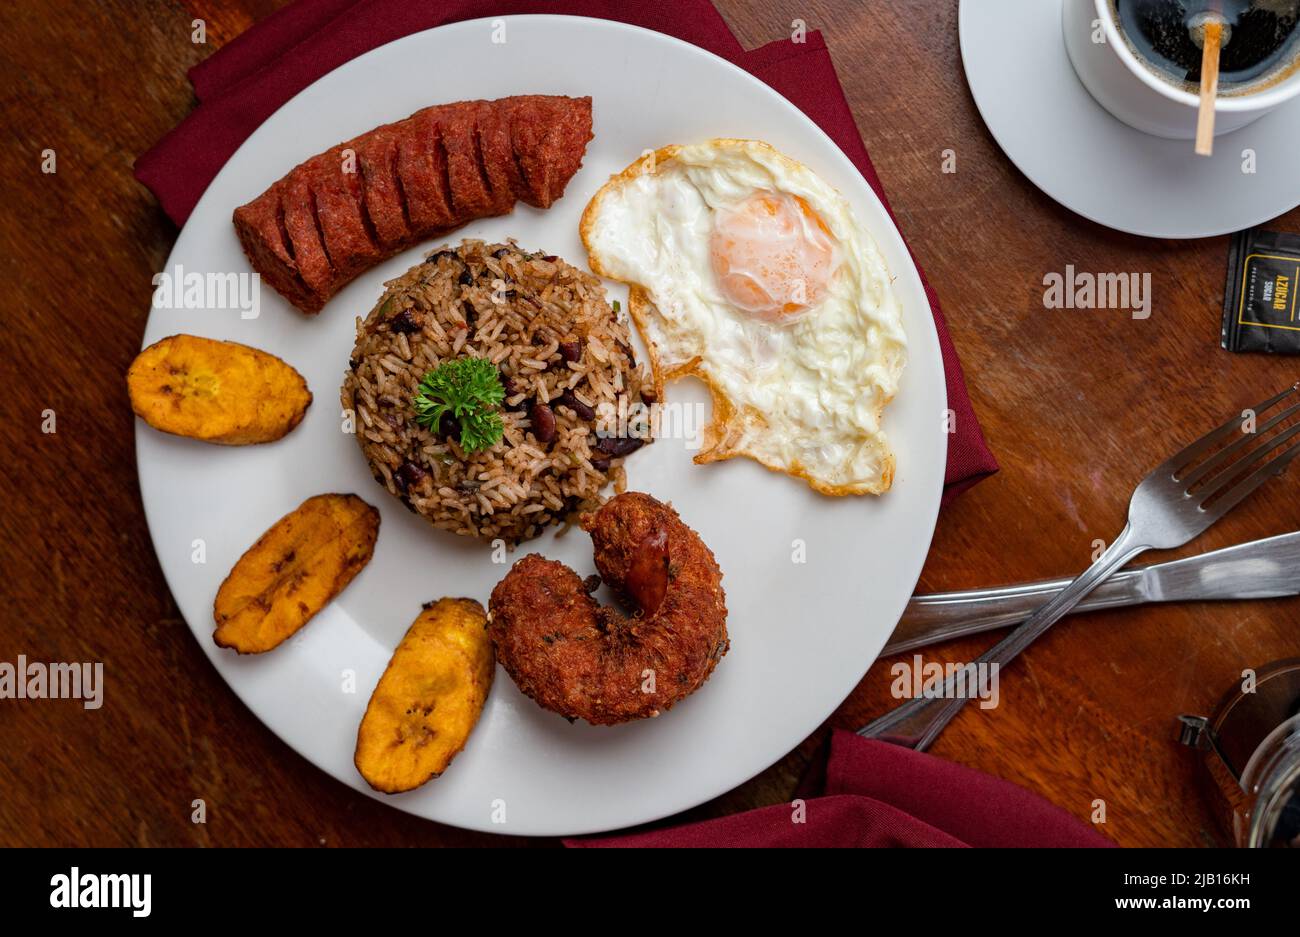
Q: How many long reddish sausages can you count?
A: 1